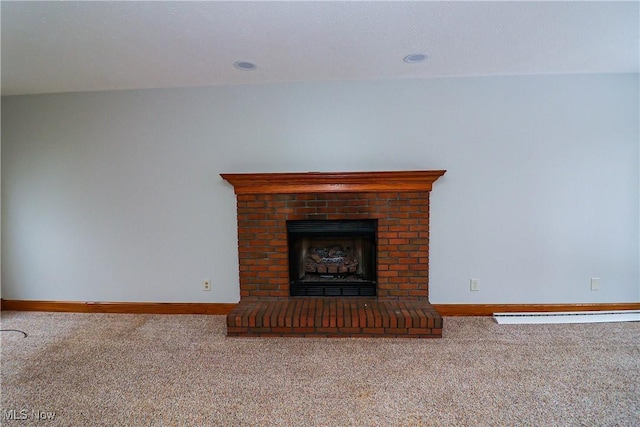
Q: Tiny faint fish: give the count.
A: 0